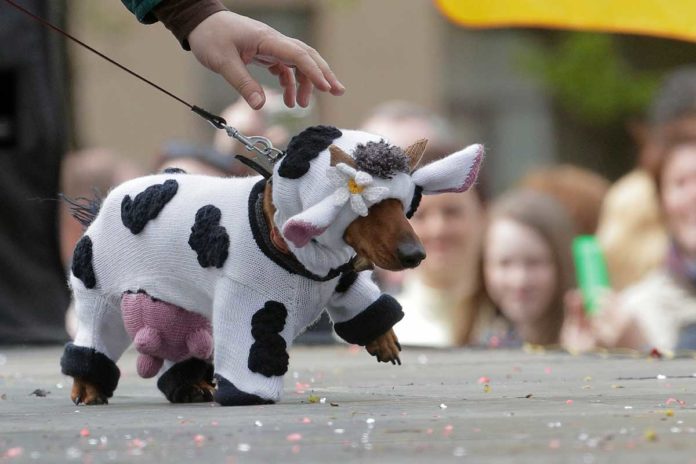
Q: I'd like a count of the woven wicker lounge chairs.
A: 0